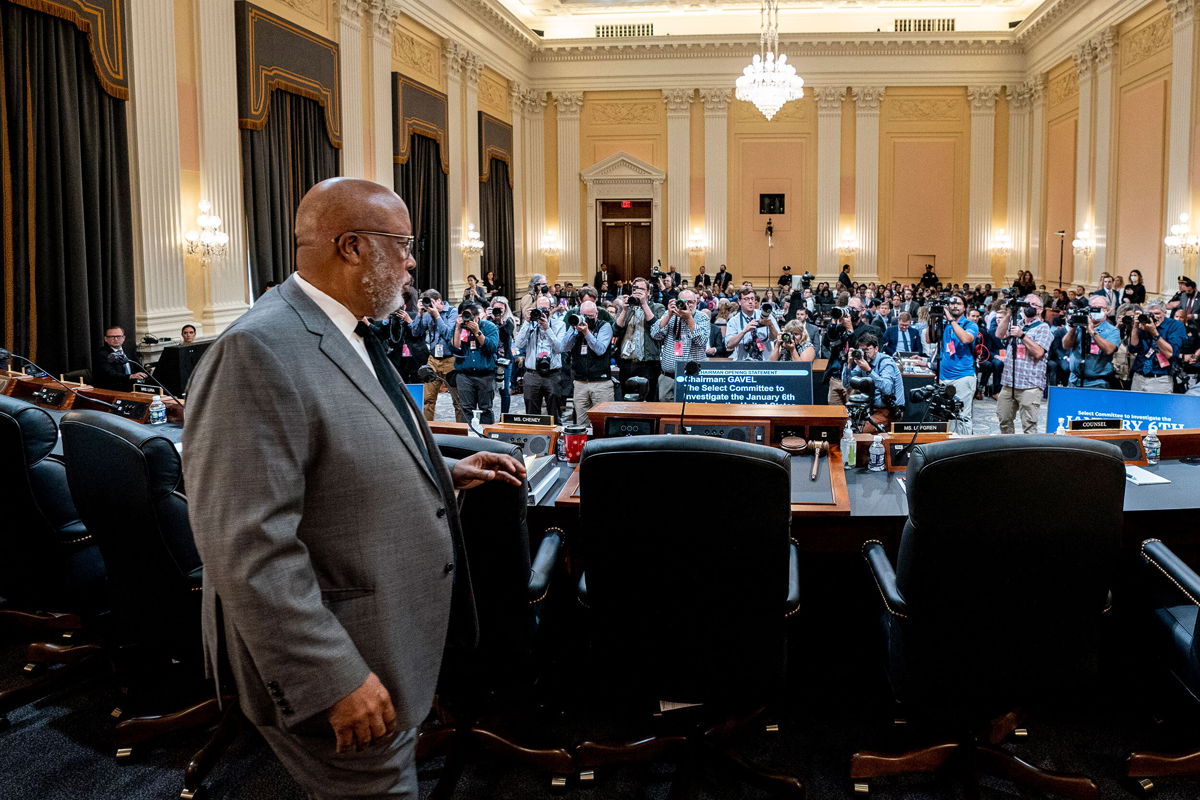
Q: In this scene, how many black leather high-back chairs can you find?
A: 6